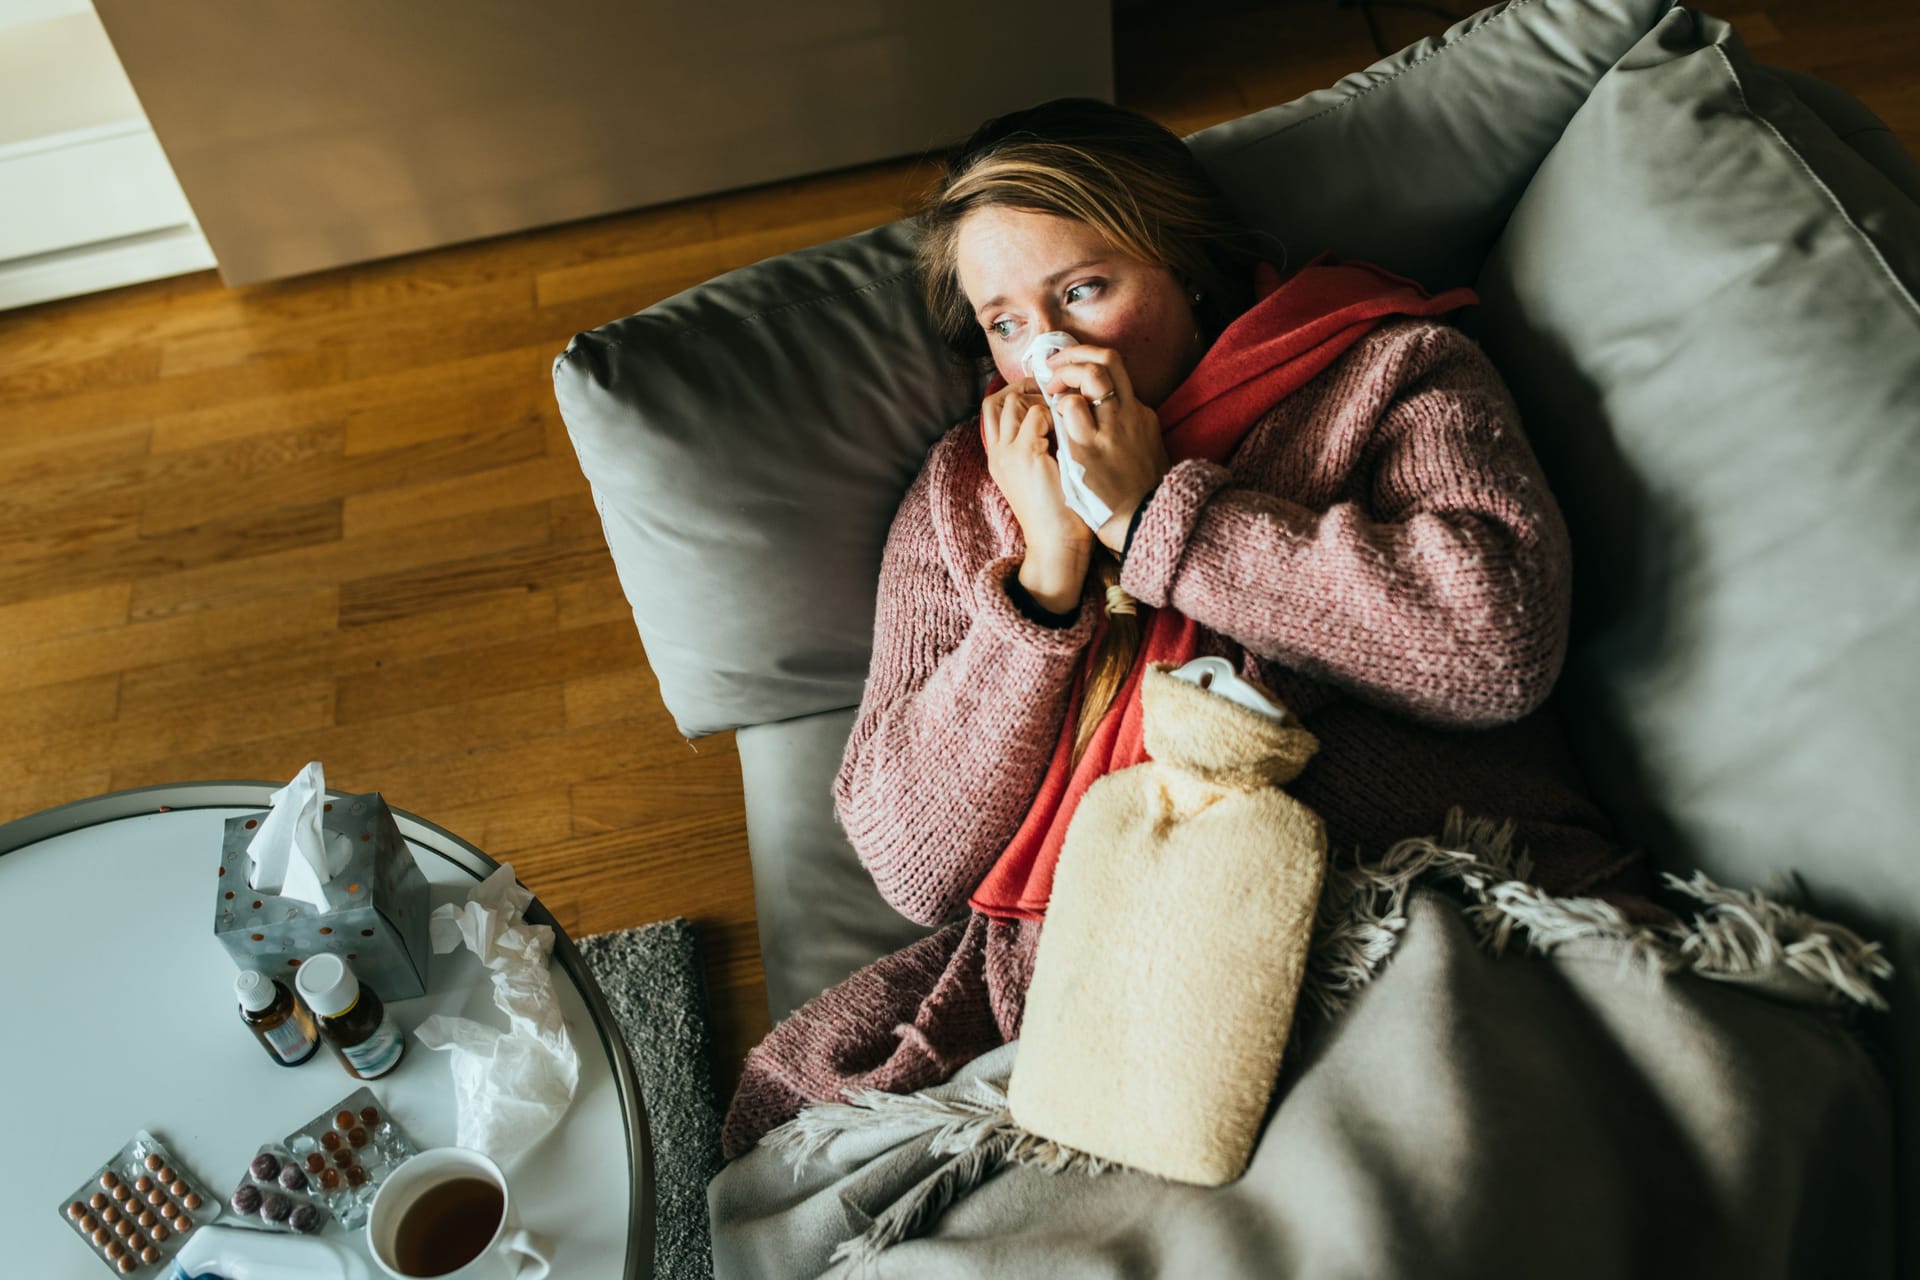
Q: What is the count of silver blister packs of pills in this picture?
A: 3